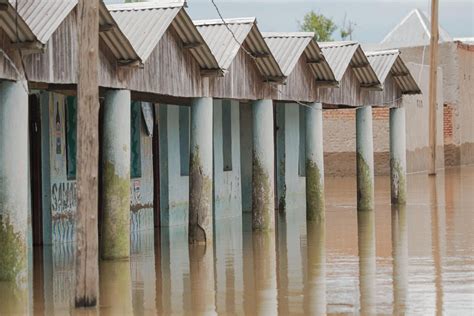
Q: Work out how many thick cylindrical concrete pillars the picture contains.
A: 7